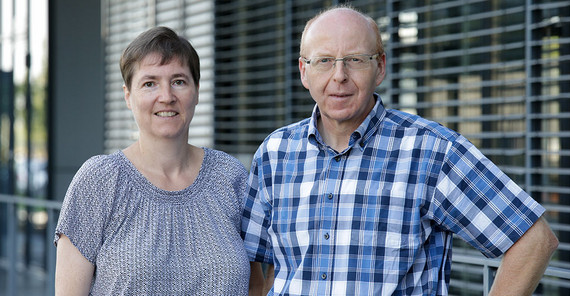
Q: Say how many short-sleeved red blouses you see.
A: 0